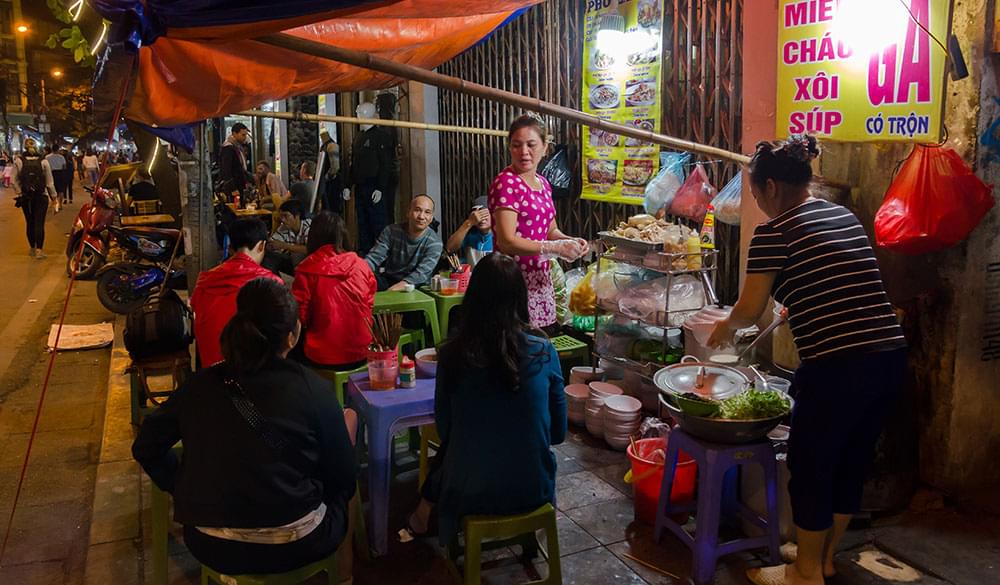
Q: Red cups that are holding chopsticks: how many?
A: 2